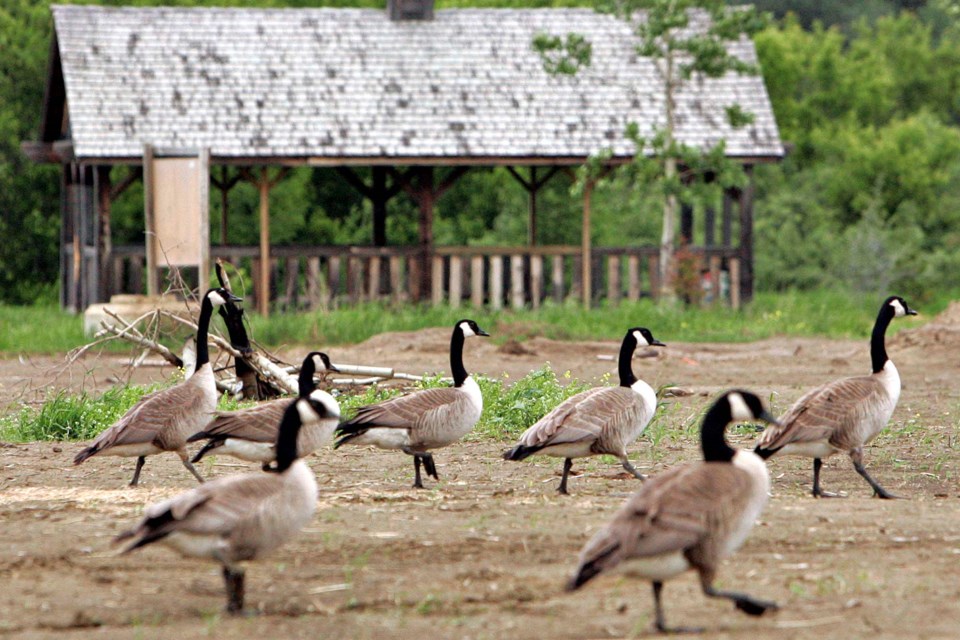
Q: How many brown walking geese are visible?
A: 7